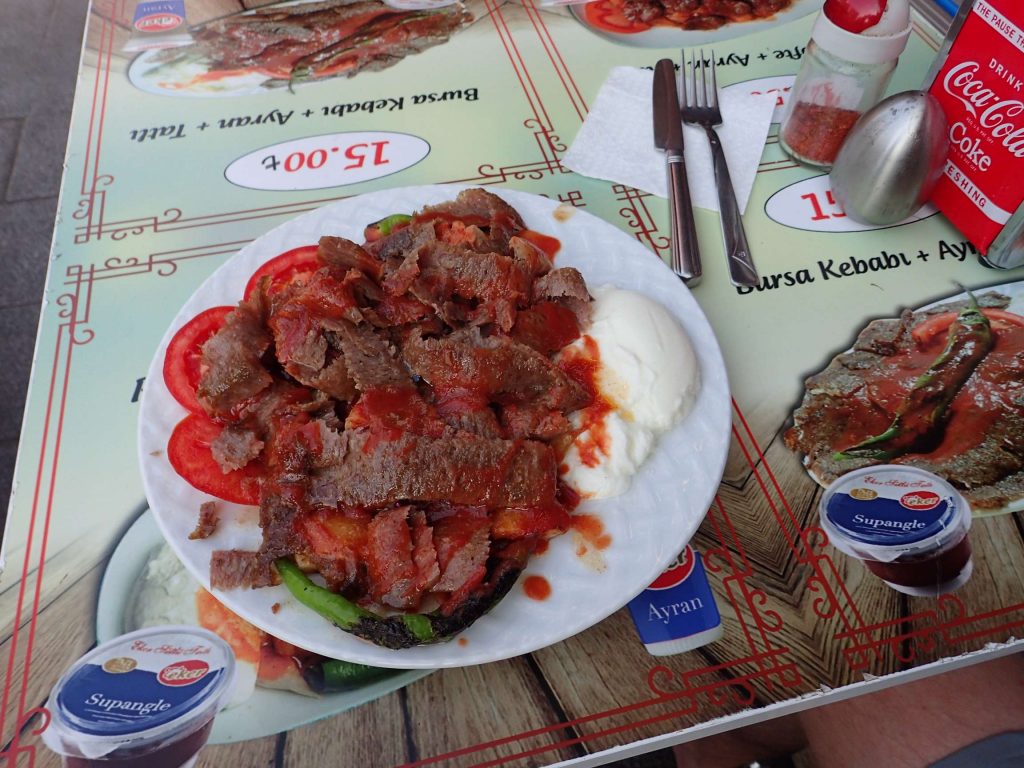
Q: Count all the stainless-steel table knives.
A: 1